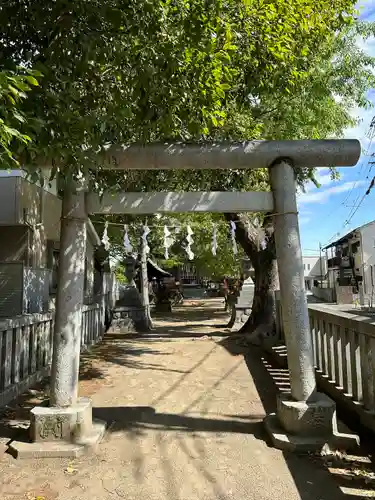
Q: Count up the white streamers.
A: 7